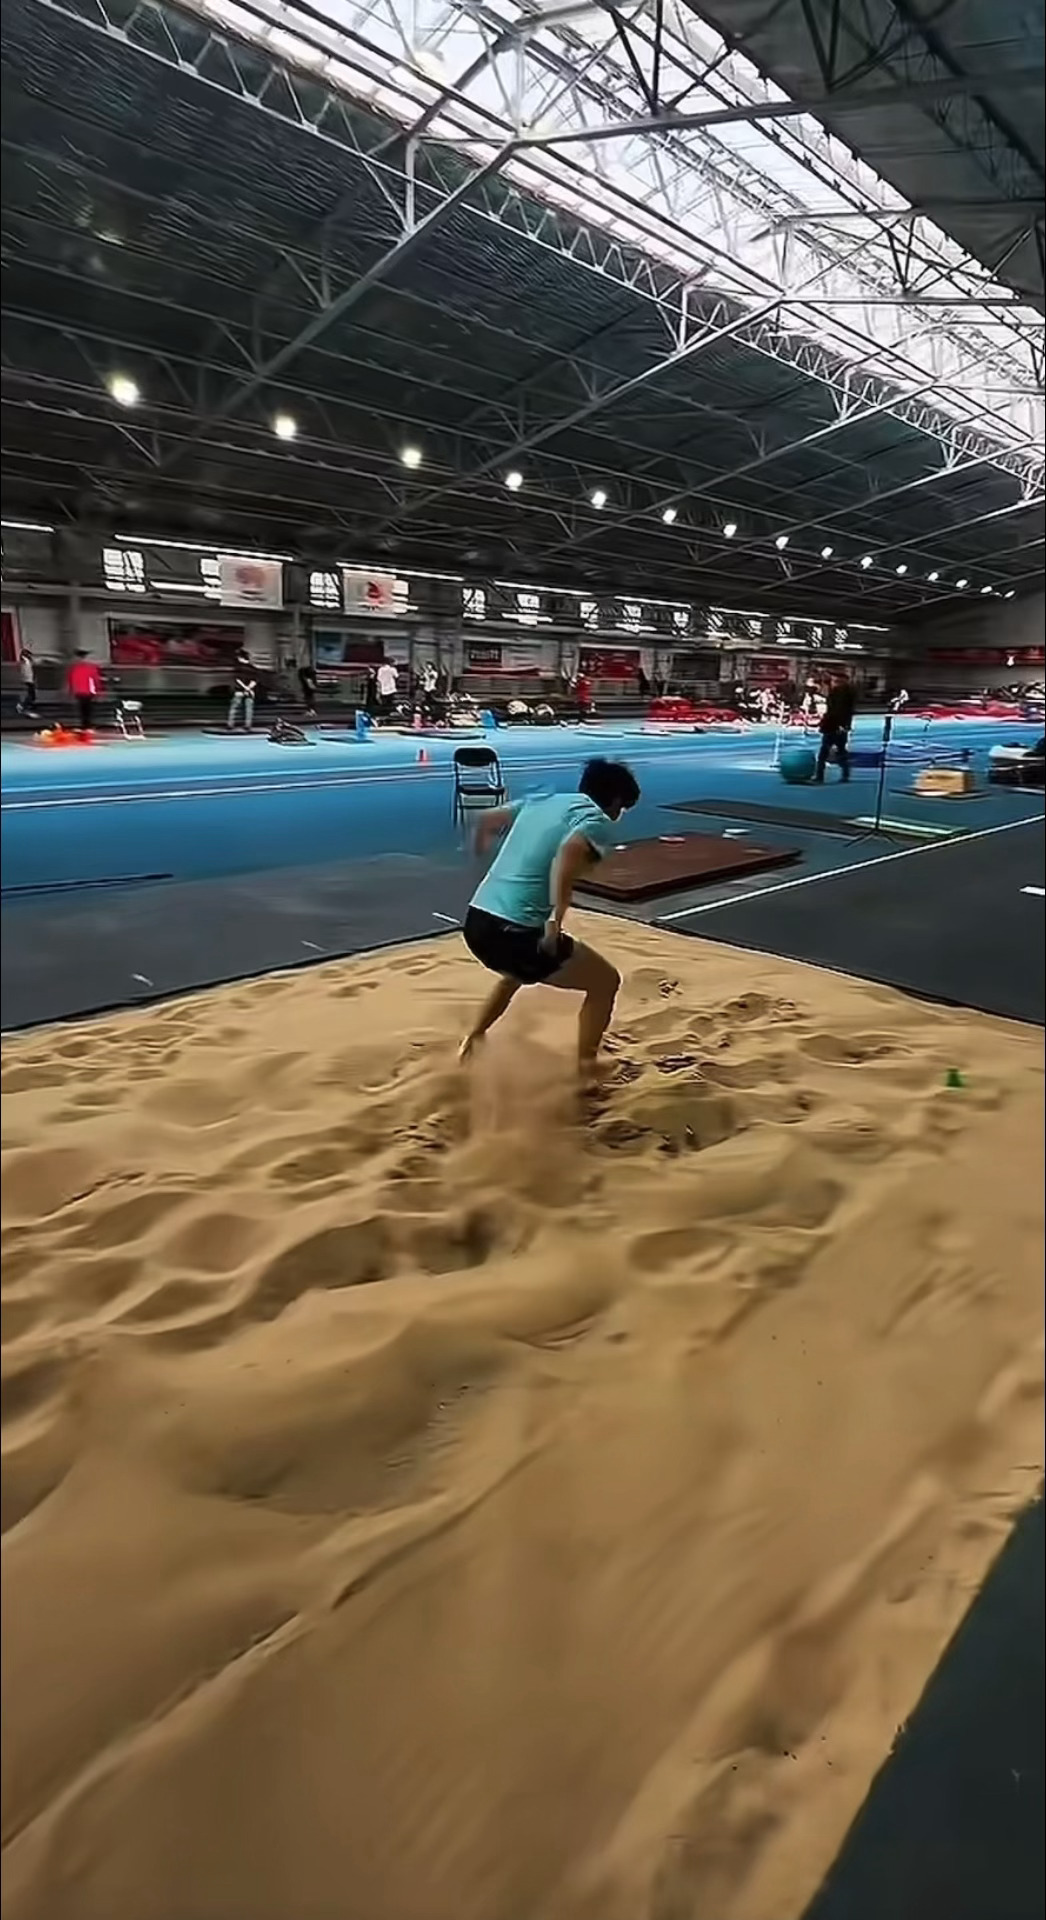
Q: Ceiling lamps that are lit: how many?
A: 15